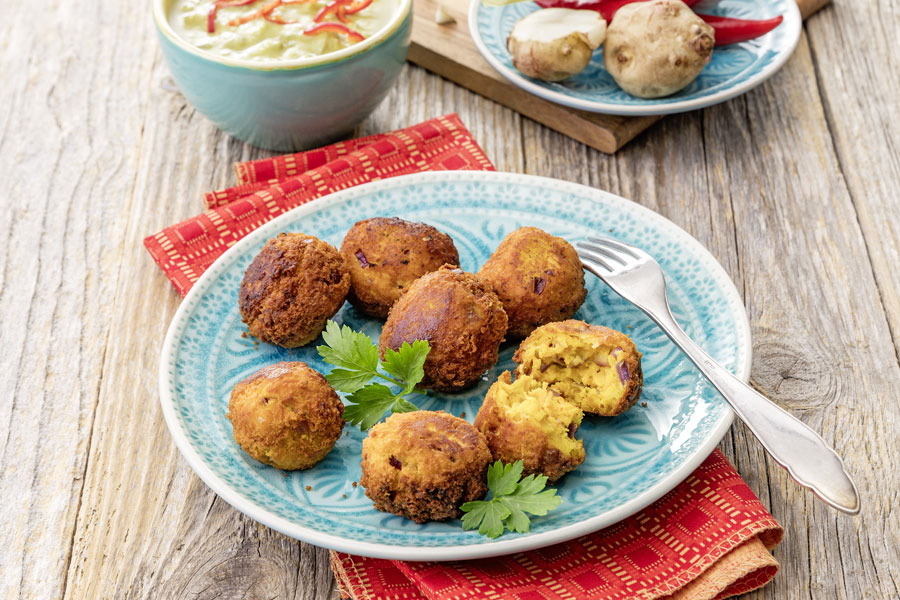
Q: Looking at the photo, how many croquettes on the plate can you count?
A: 7